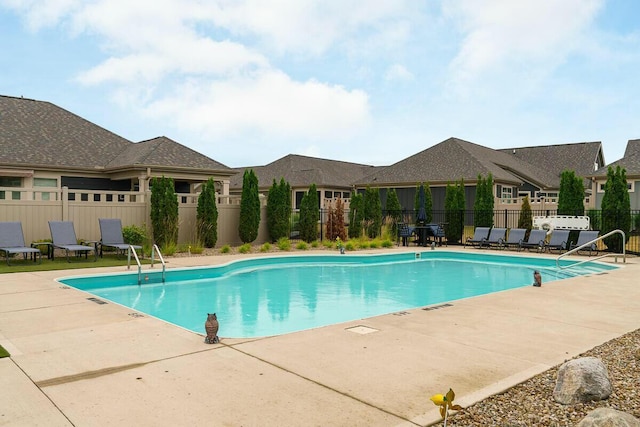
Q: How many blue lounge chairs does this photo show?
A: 9